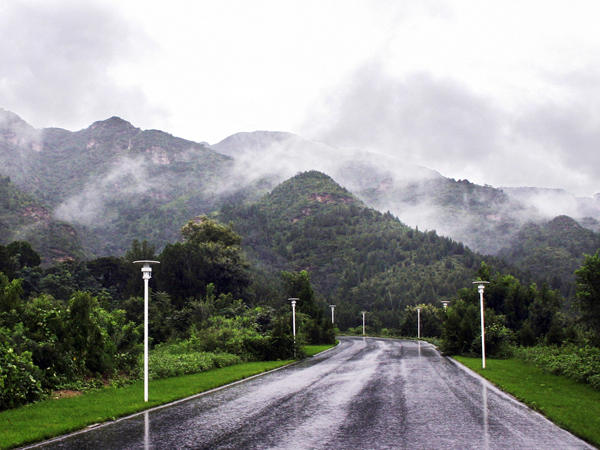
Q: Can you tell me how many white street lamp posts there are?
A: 7